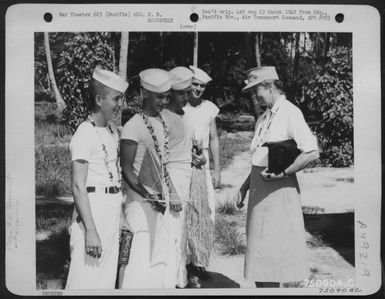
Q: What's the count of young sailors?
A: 4